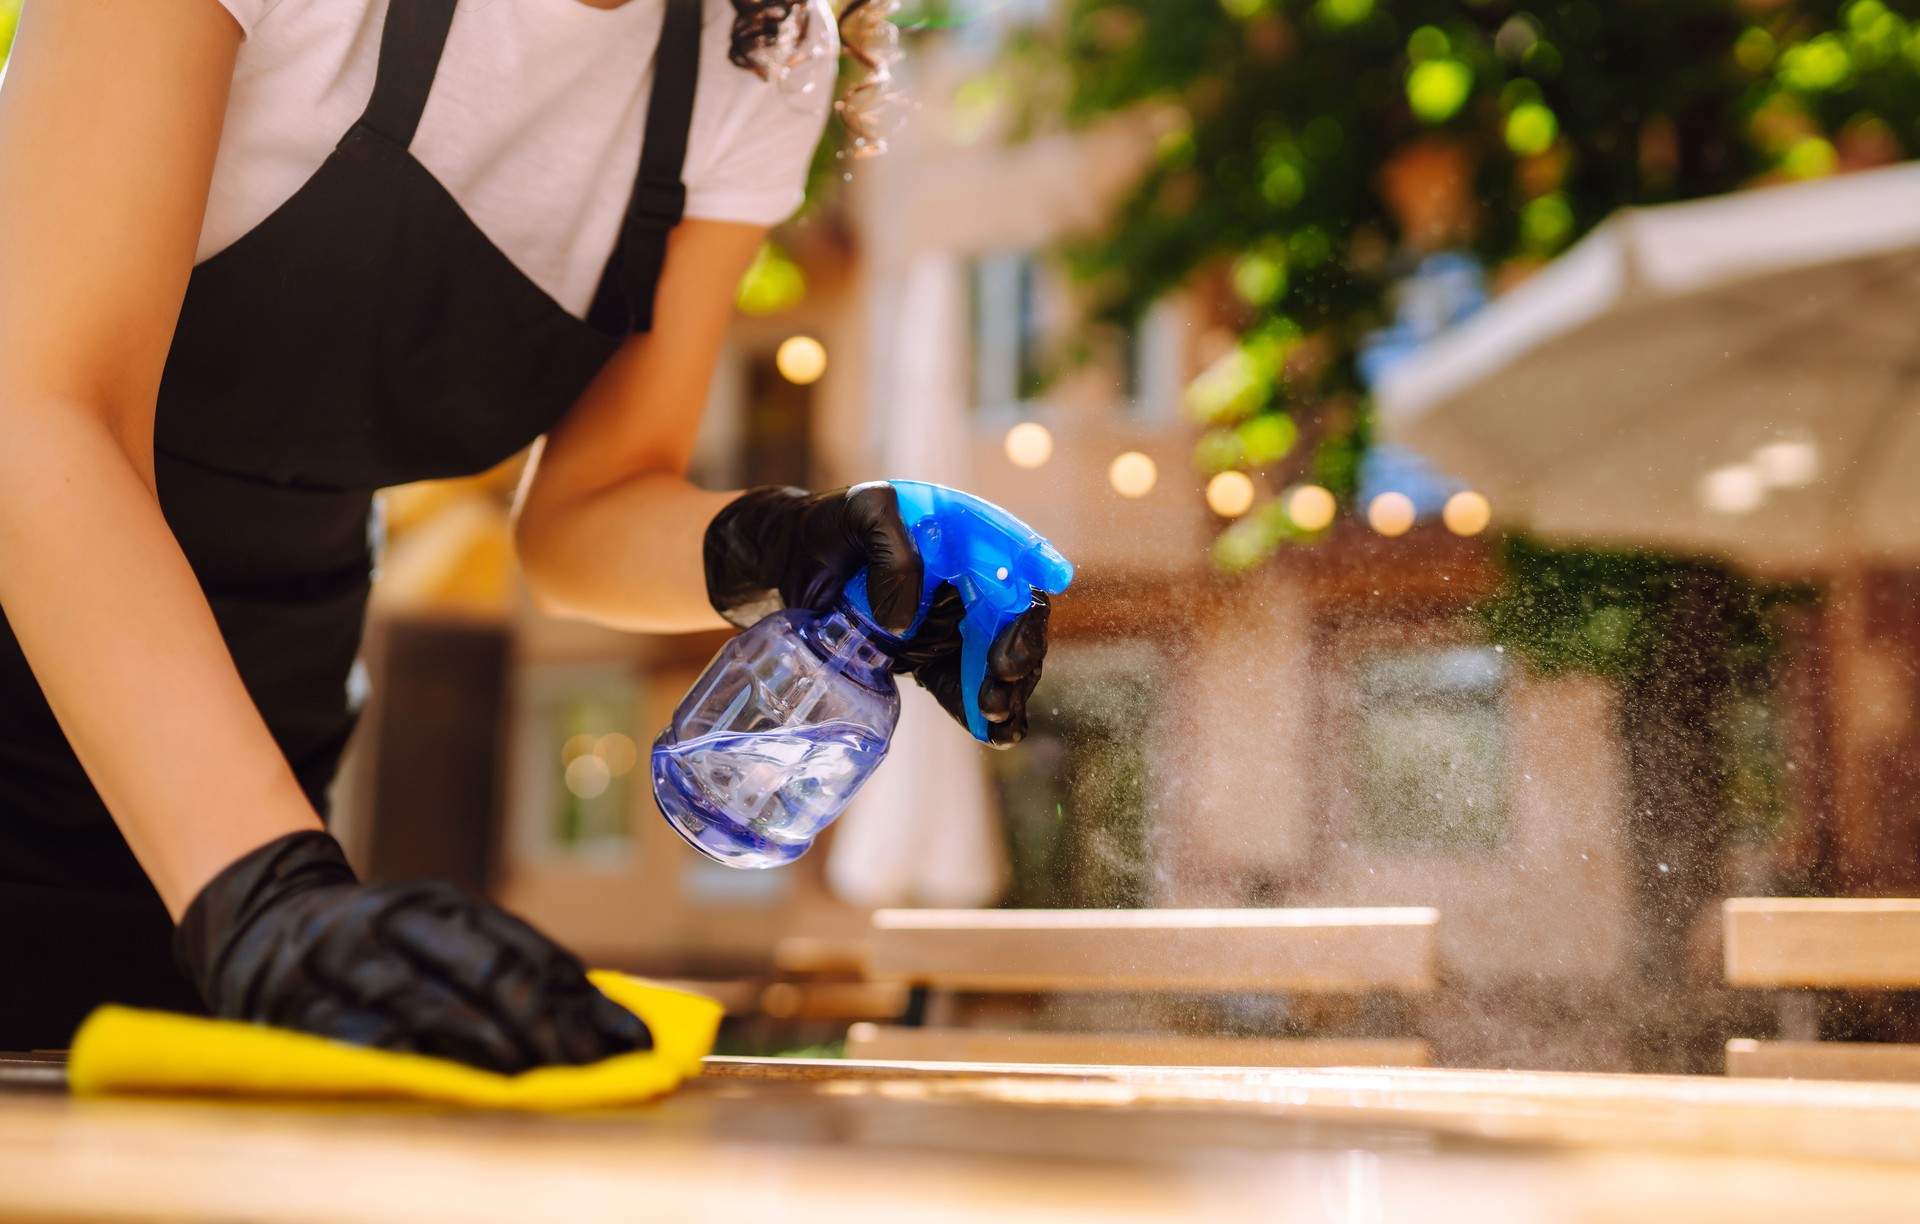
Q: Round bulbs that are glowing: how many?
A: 7